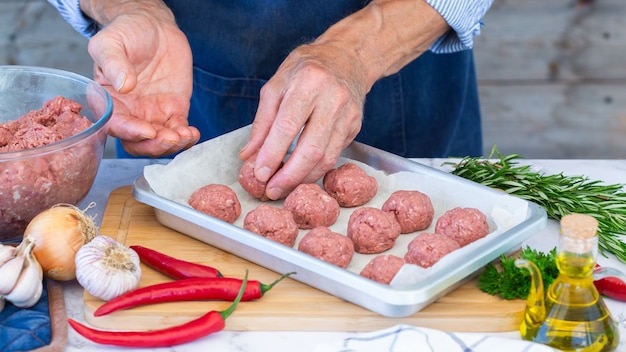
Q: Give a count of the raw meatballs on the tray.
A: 11